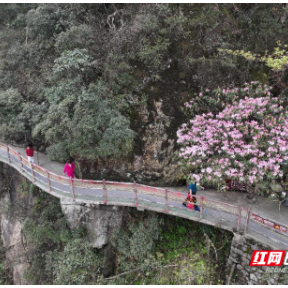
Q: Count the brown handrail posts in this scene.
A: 11